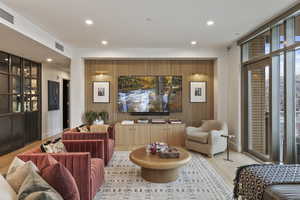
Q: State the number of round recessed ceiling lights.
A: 5